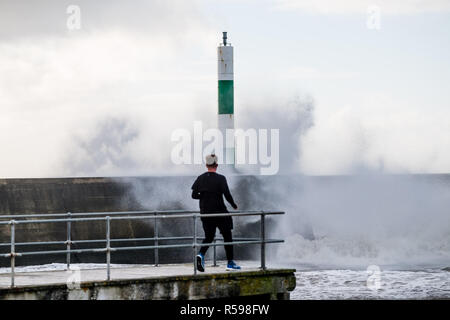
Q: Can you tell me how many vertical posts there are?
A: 7